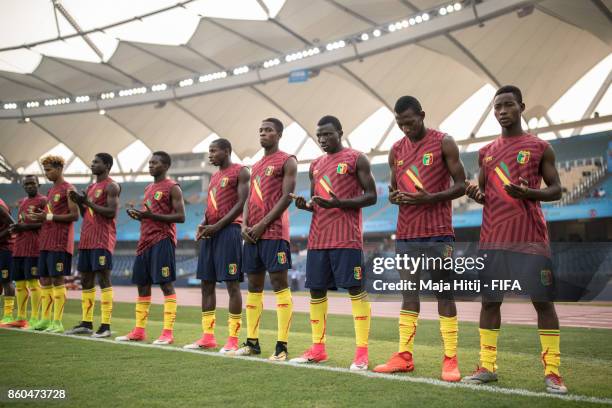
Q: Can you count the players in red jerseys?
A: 10